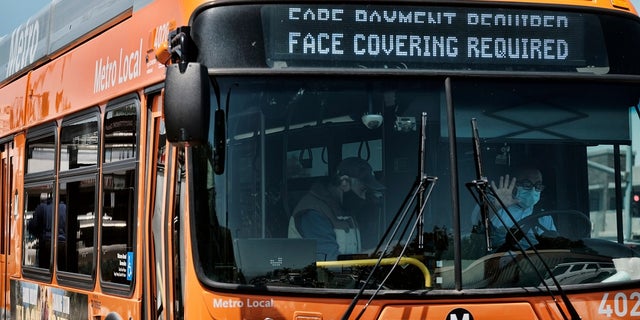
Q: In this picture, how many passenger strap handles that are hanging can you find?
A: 3